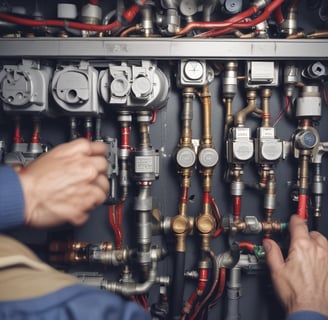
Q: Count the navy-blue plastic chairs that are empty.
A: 0